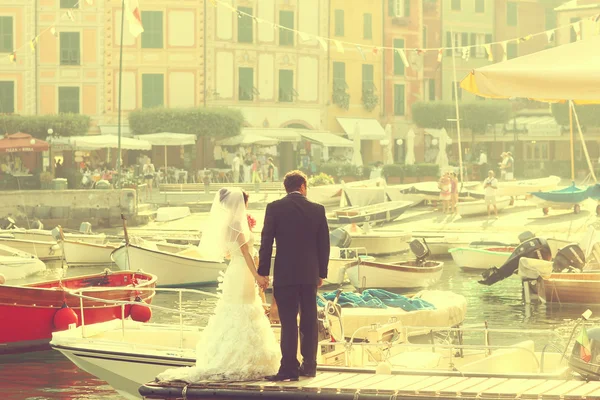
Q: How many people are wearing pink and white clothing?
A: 1